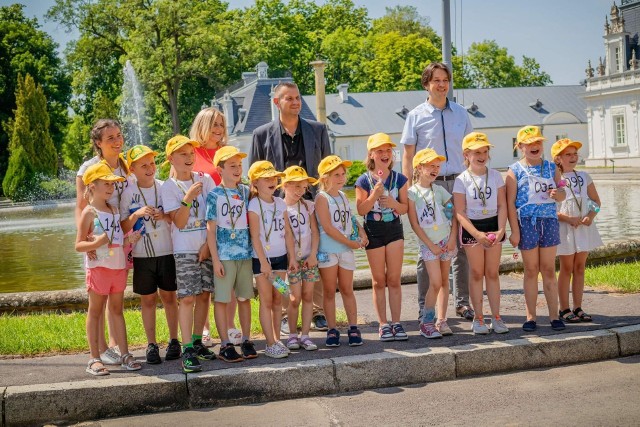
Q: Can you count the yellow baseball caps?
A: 12